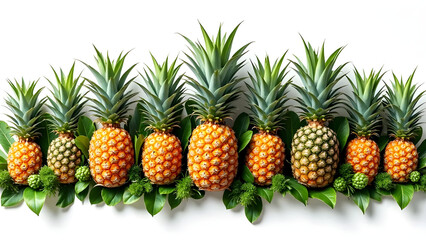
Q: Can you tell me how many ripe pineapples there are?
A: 7